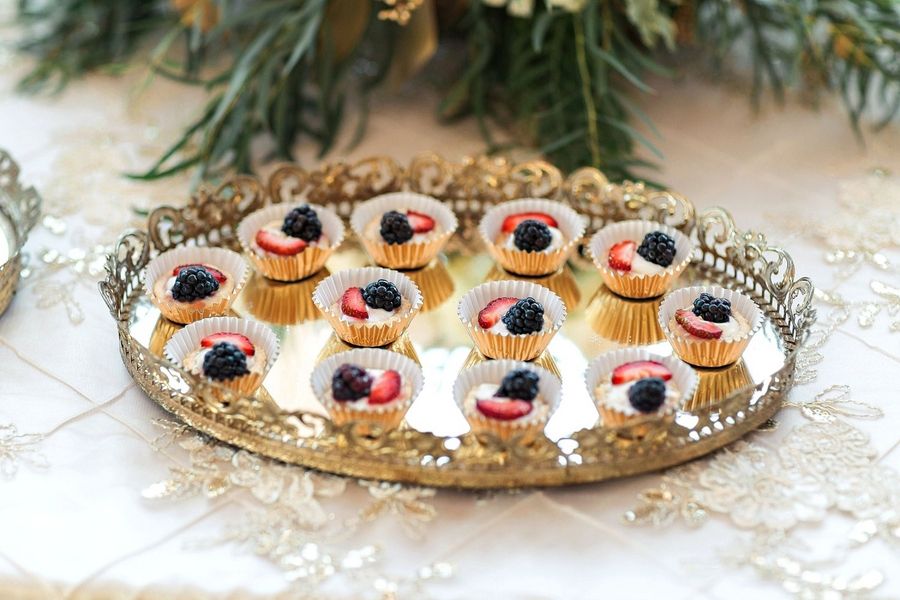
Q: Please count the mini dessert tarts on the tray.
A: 12